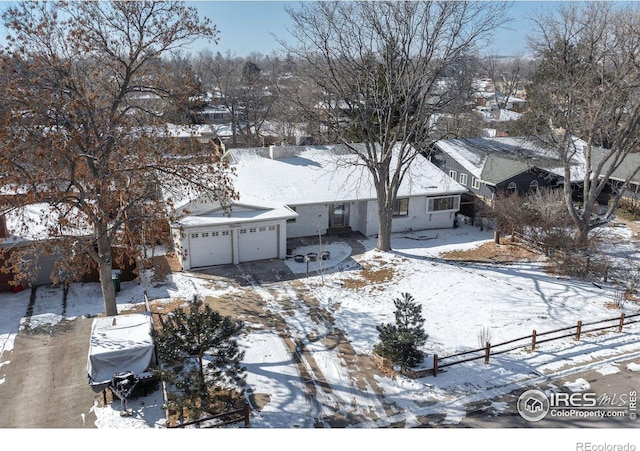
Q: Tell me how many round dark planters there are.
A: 3